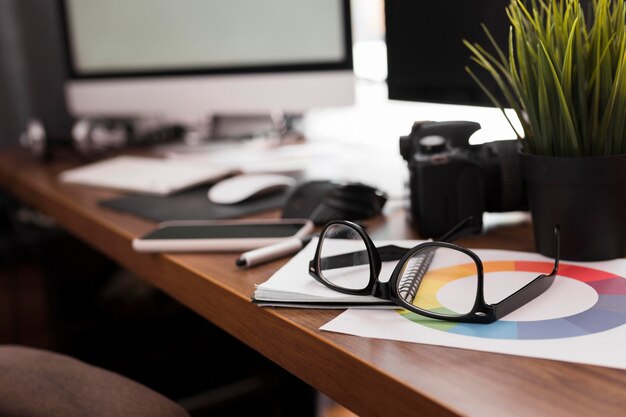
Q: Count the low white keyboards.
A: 1